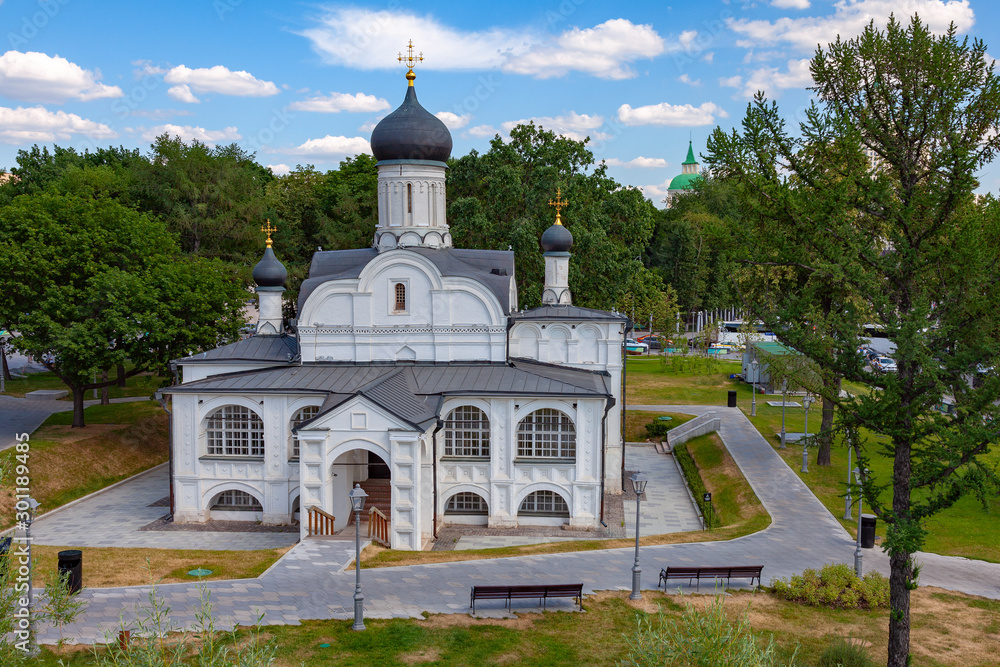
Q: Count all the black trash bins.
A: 3